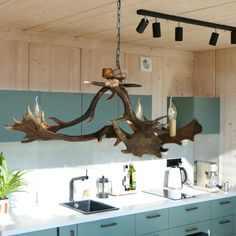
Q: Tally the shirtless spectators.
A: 0